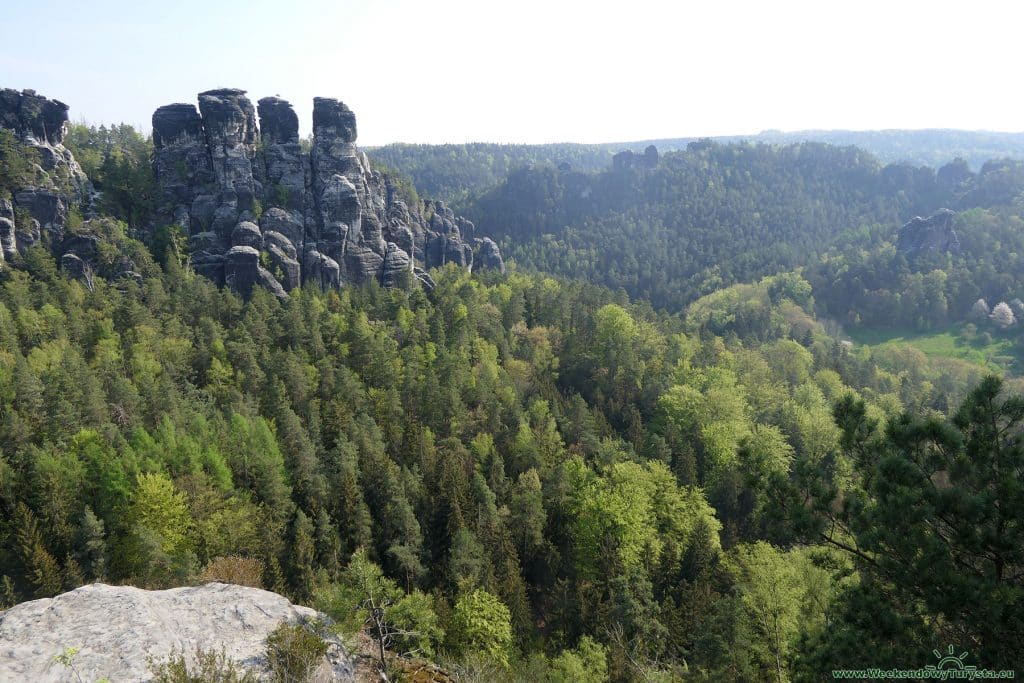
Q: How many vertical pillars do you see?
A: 4